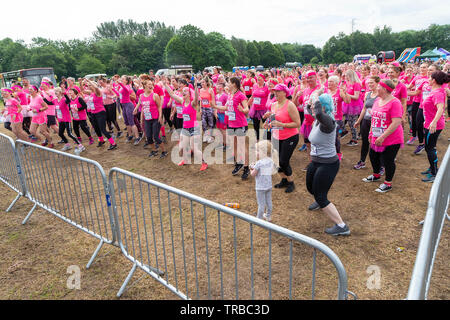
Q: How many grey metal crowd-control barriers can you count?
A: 4